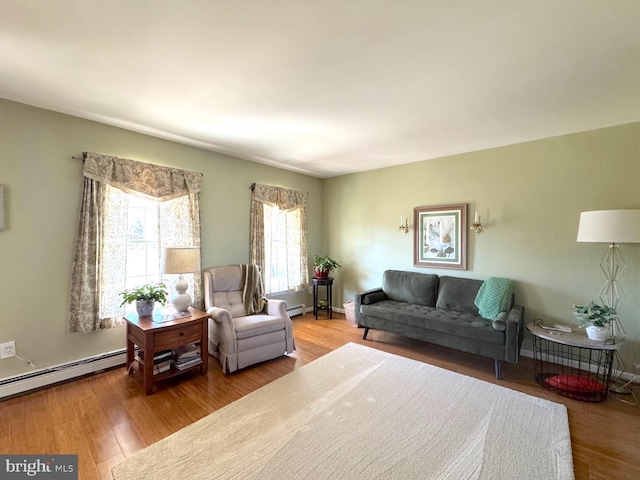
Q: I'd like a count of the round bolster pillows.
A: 2